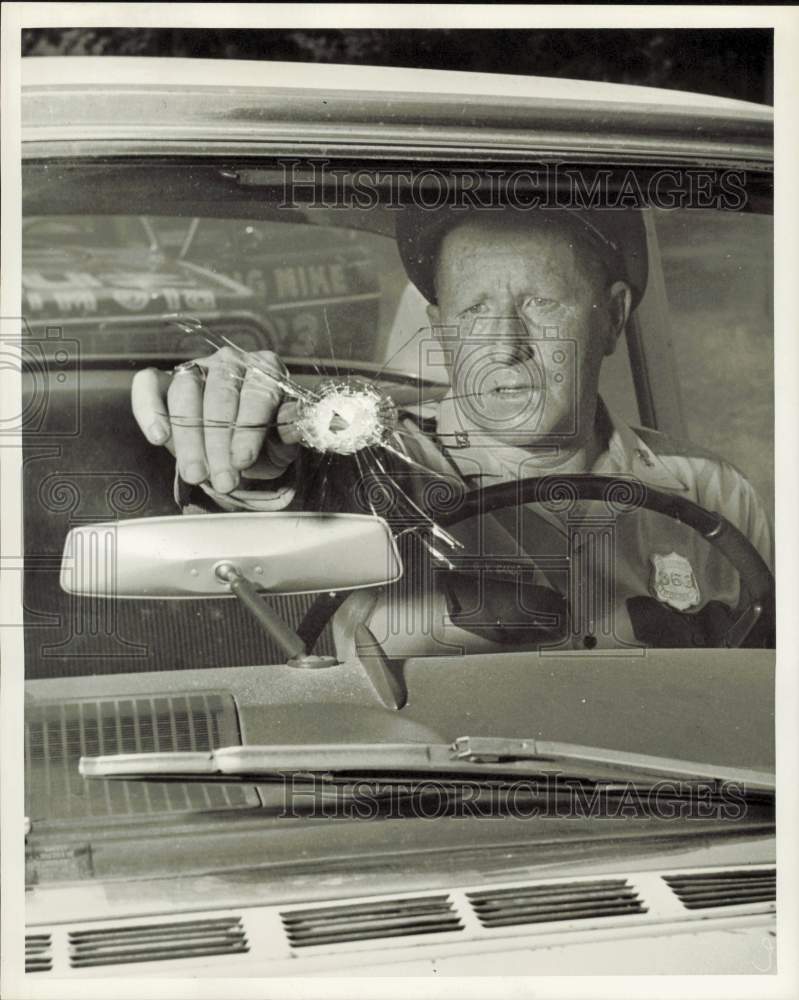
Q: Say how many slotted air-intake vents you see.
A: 5